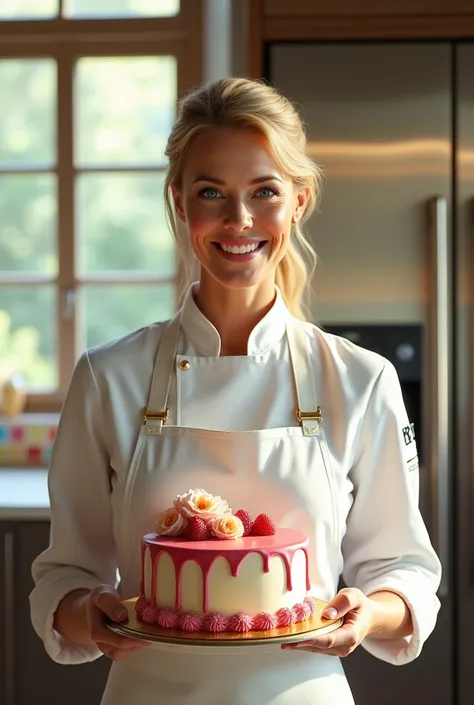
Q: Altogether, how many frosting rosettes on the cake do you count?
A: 10